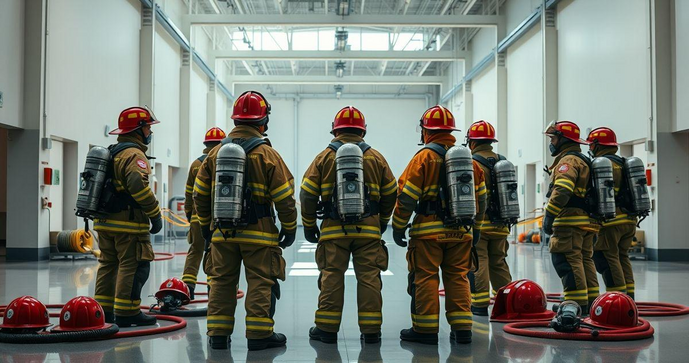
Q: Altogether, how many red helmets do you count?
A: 13